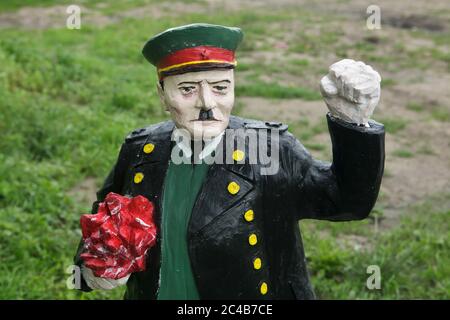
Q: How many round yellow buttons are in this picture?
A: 8